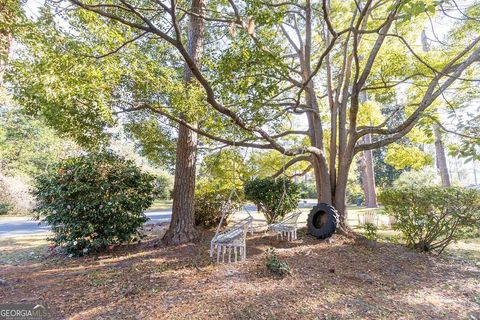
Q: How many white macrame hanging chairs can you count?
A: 2